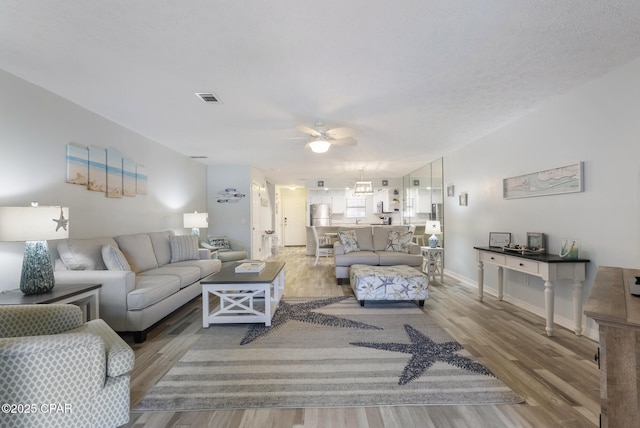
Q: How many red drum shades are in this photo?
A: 0